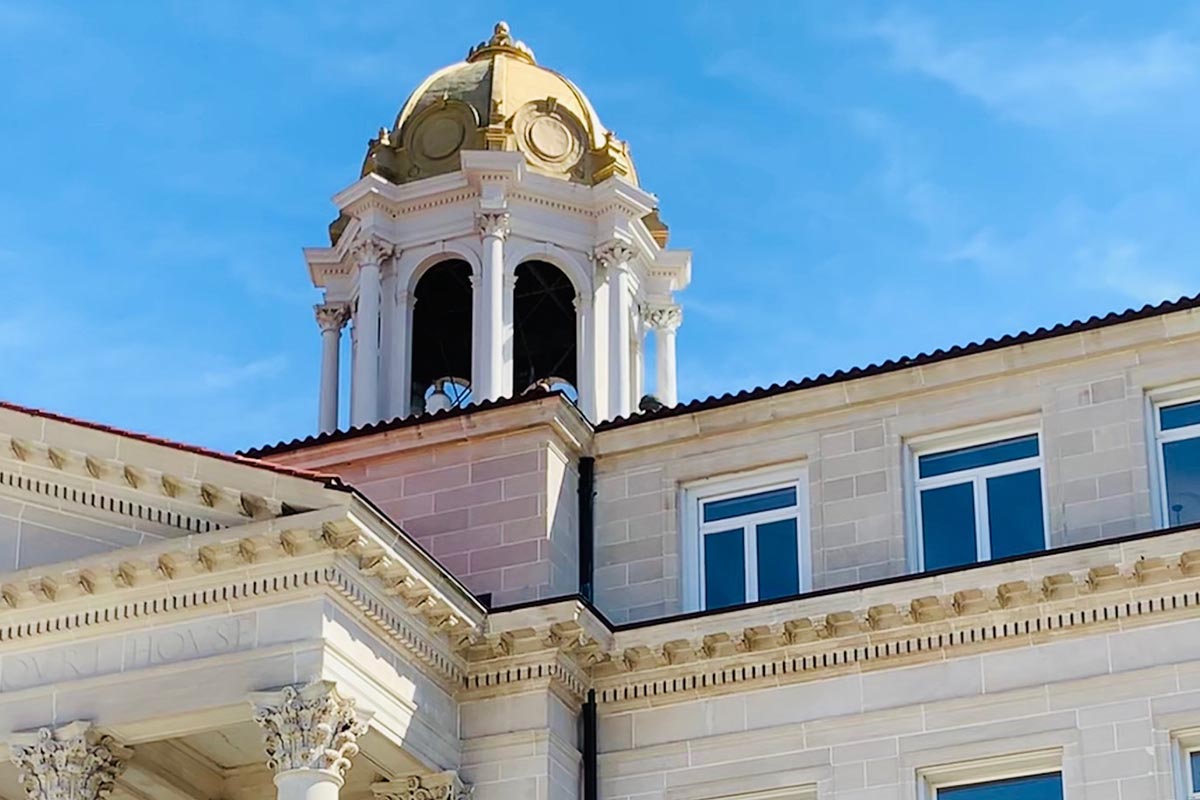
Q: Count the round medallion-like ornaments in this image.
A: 2